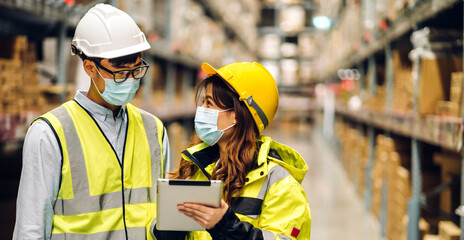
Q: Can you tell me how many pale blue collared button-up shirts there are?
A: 1